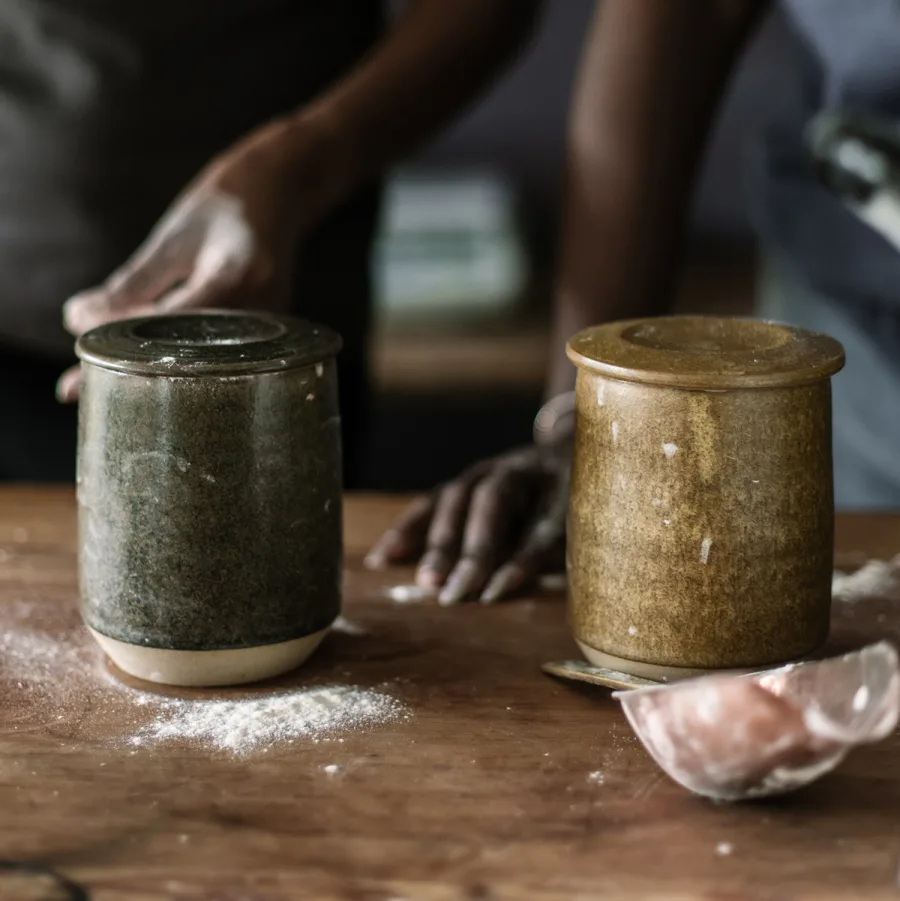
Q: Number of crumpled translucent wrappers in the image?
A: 1